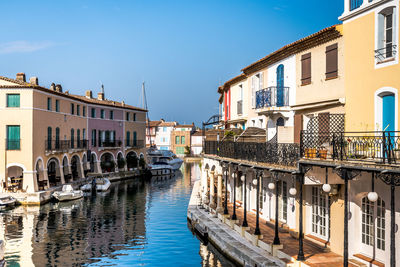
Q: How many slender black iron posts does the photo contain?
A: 8